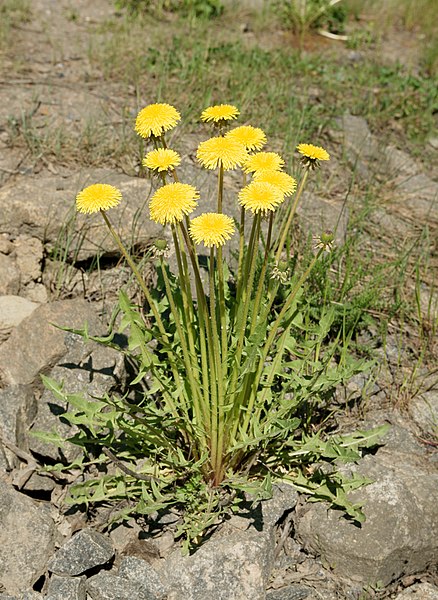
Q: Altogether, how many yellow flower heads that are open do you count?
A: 12